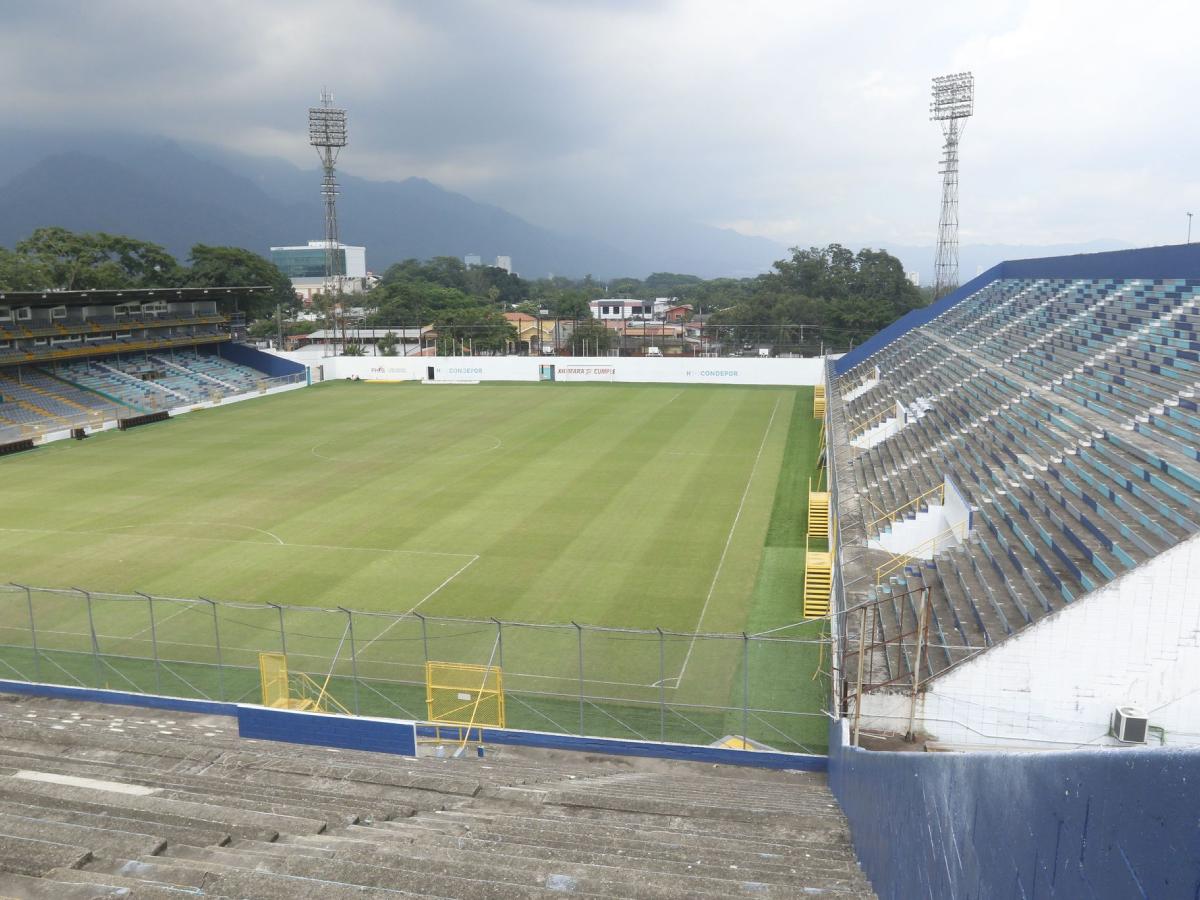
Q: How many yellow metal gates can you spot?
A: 2